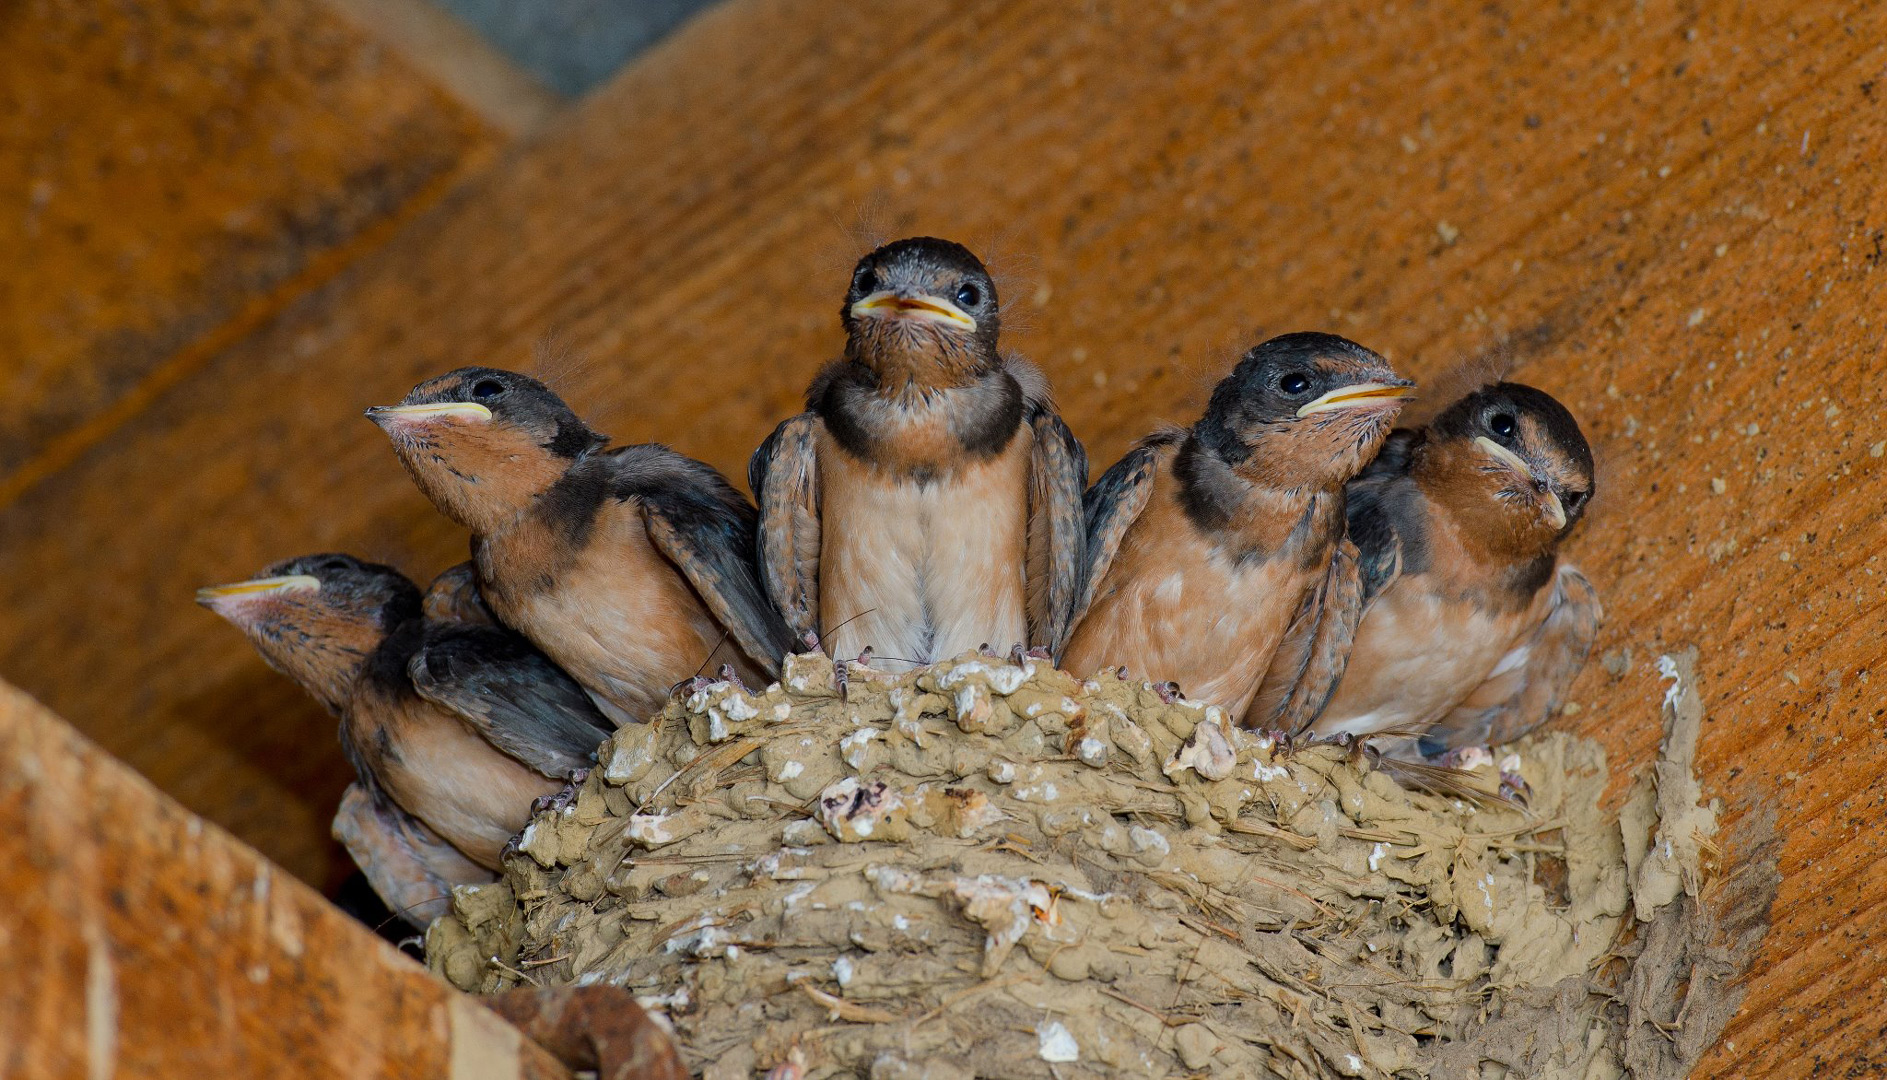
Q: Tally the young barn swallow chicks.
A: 5